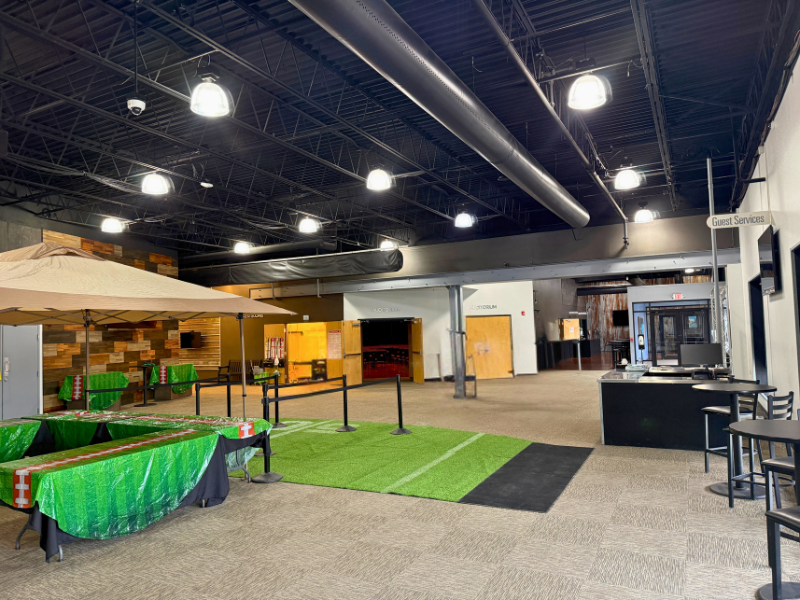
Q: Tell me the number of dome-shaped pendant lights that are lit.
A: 11